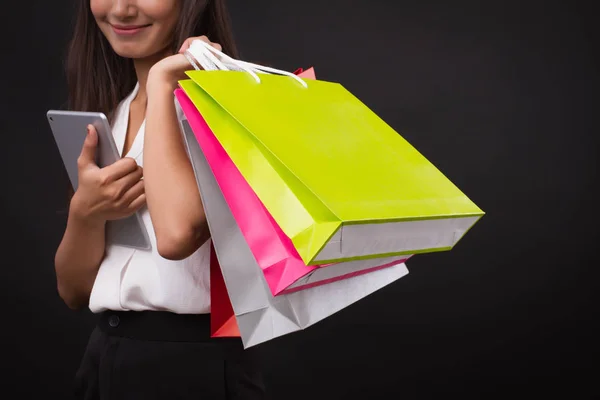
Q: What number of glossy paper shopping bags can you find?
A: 4